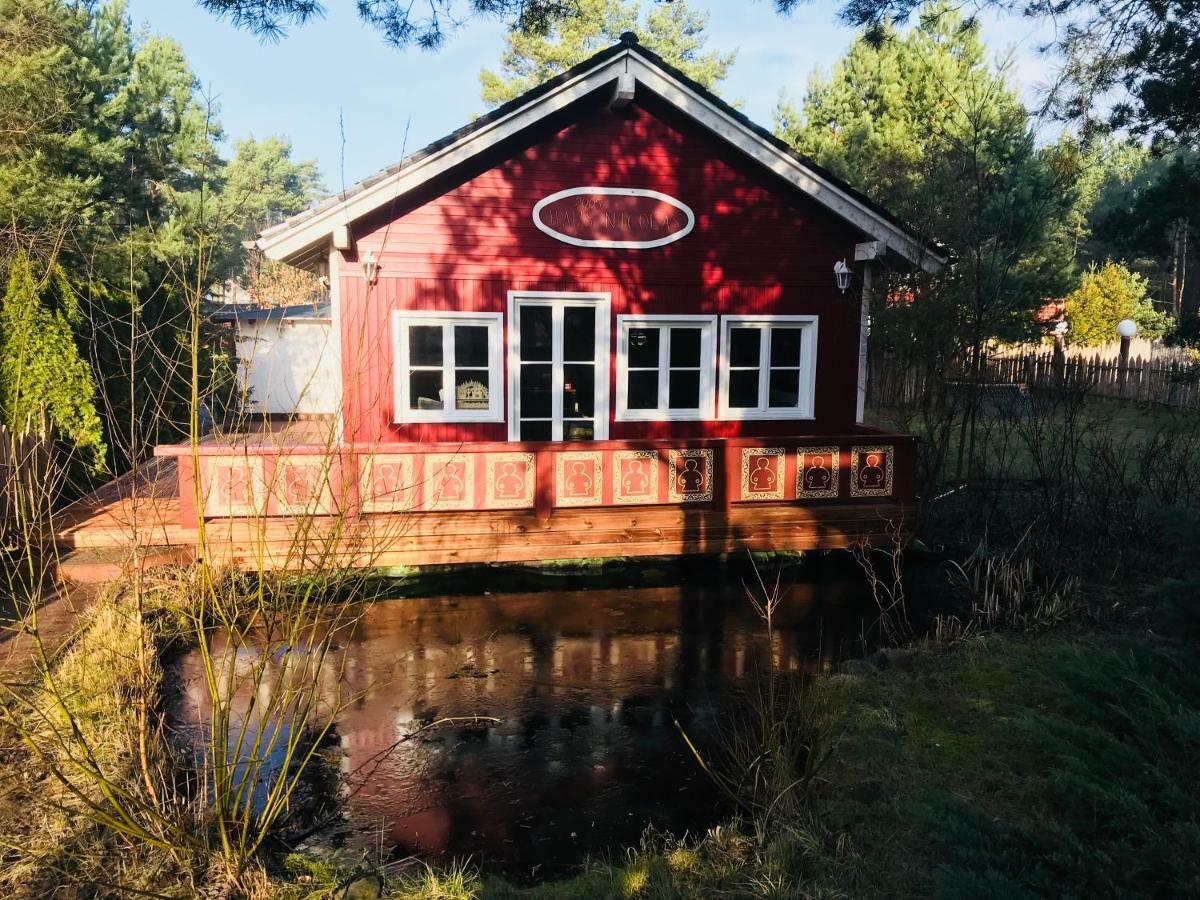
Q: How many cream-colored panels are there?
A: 11